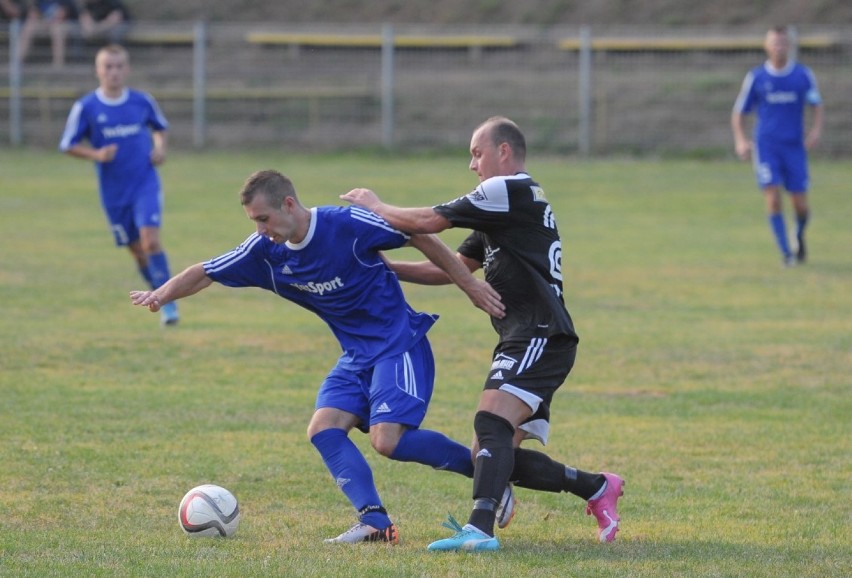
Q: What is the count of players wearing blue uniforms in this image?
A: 3